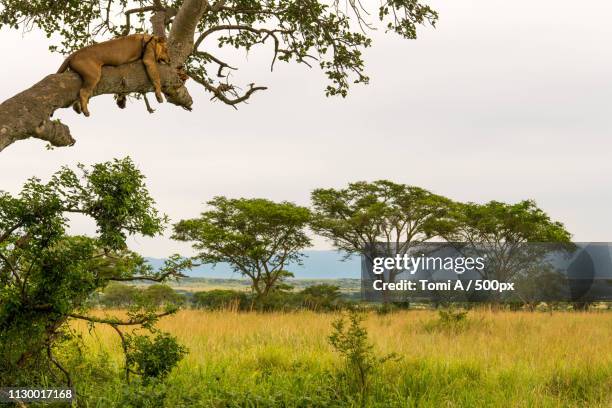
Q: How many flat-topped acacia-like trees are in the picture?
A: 3